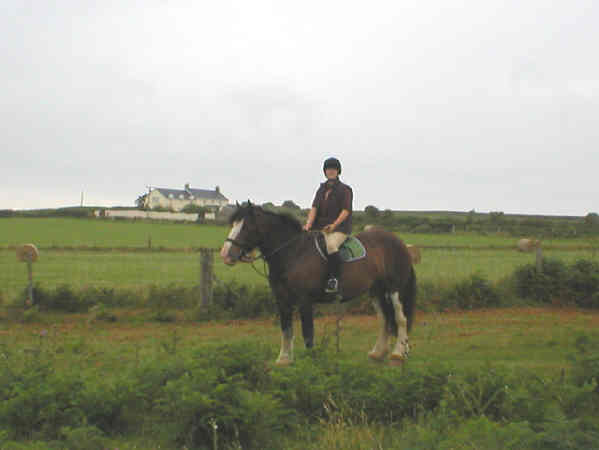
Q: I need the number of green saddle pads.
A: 1